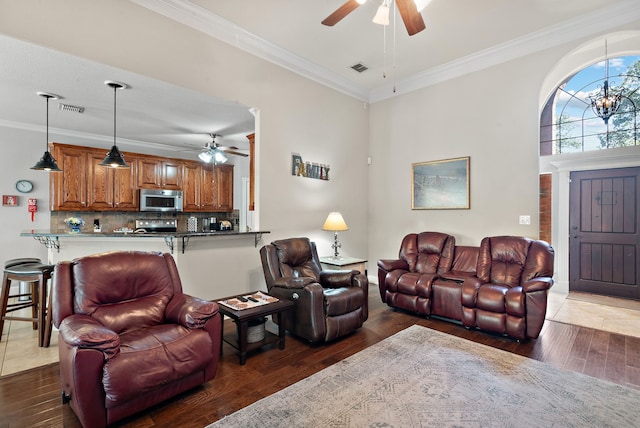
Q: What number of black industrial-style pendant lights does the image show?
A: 2